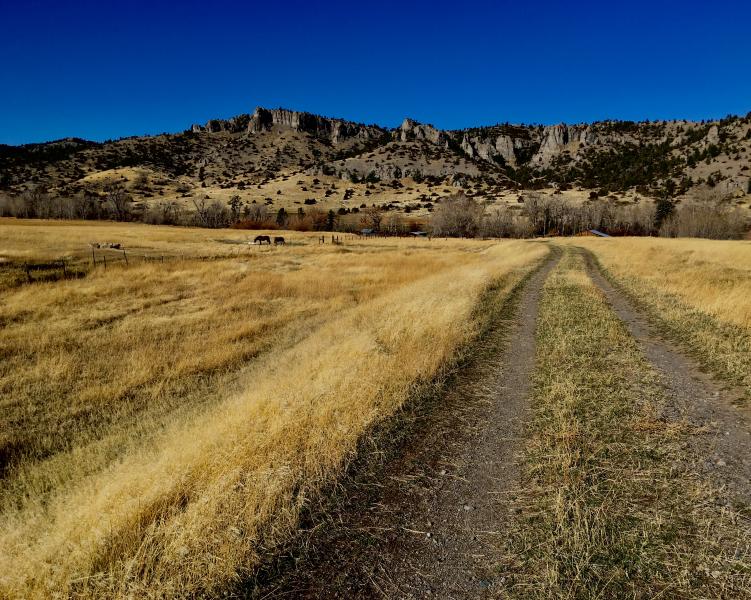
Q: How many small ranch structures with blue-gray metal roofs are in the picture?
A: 3